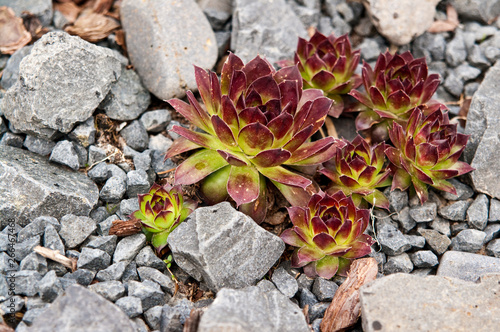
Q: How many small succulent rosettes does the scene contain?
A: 6